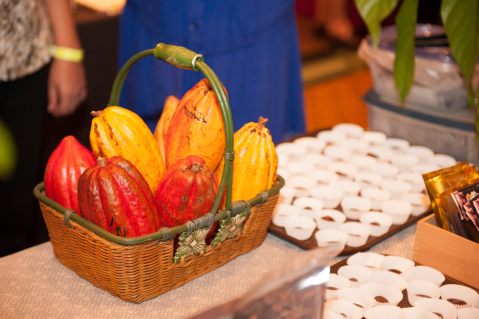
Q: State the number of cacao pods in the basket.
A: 7